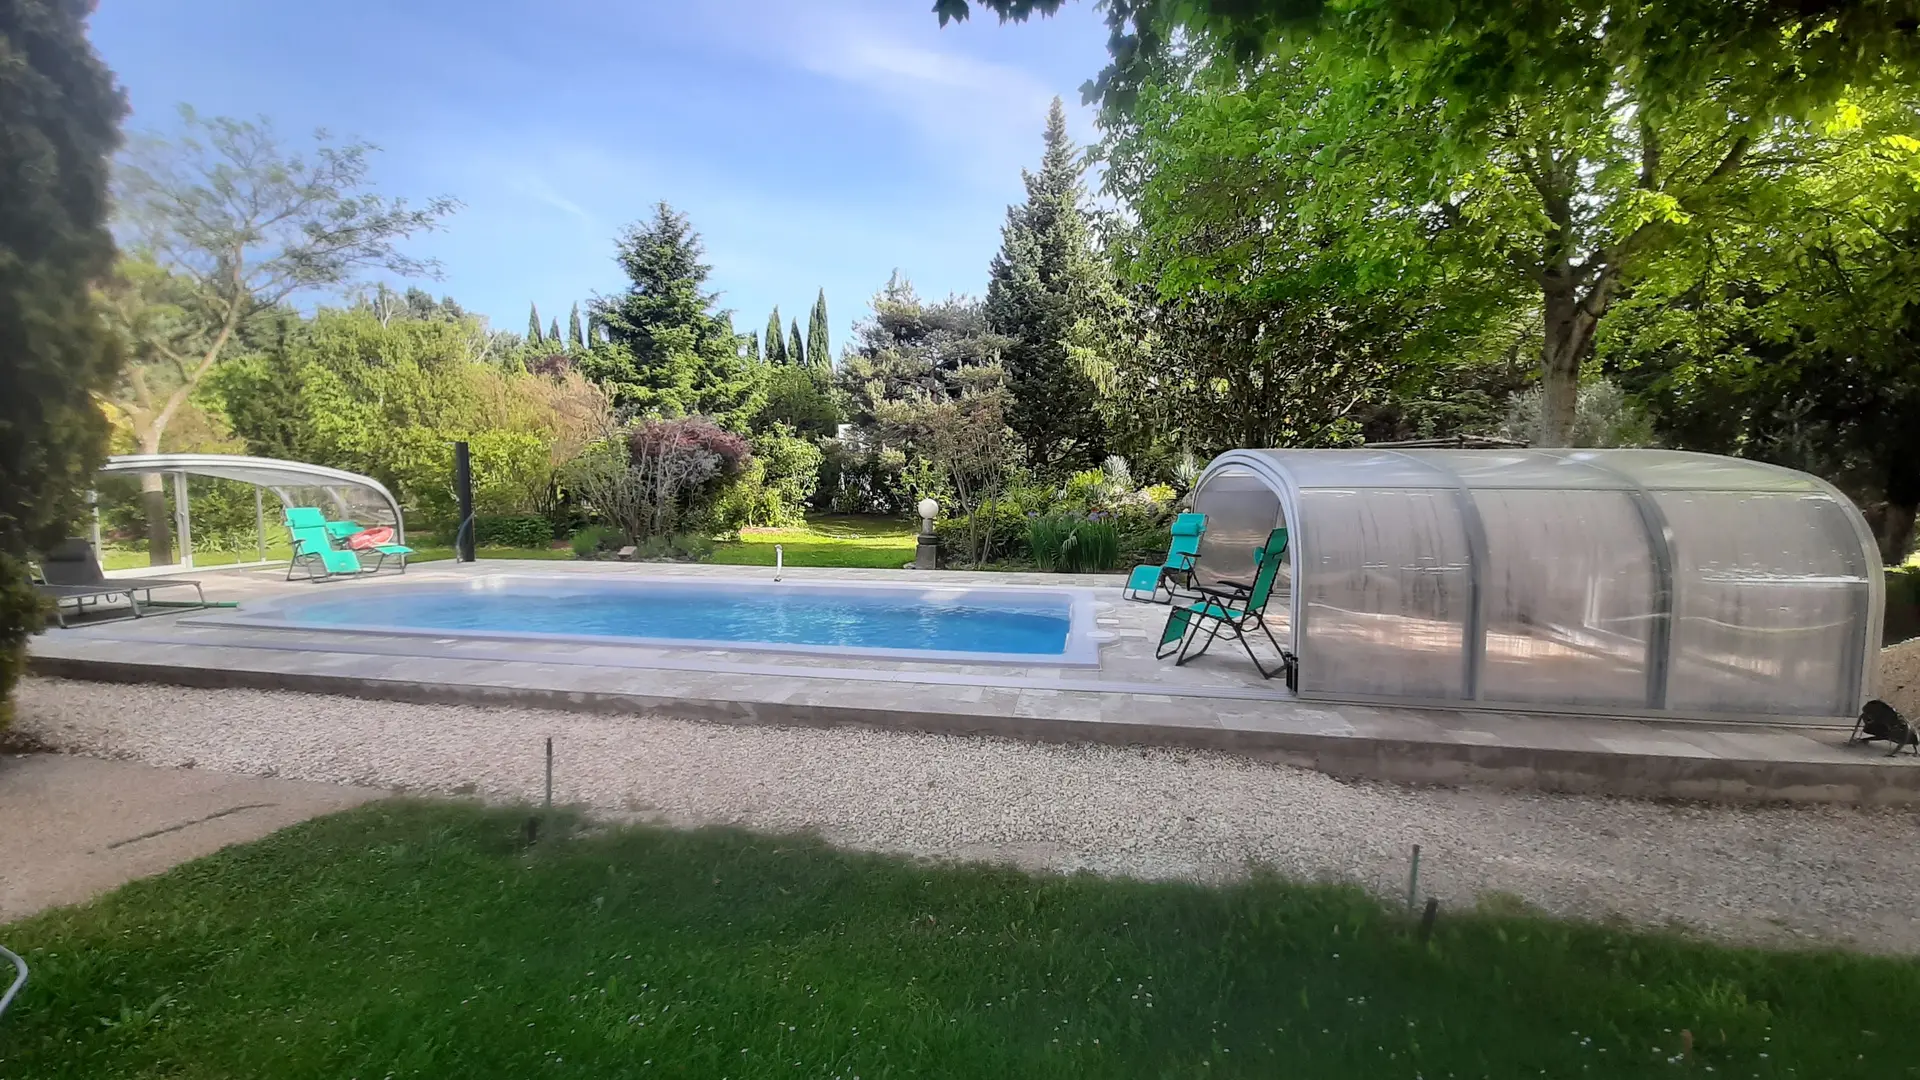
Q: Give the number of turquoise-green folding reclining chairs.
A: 4